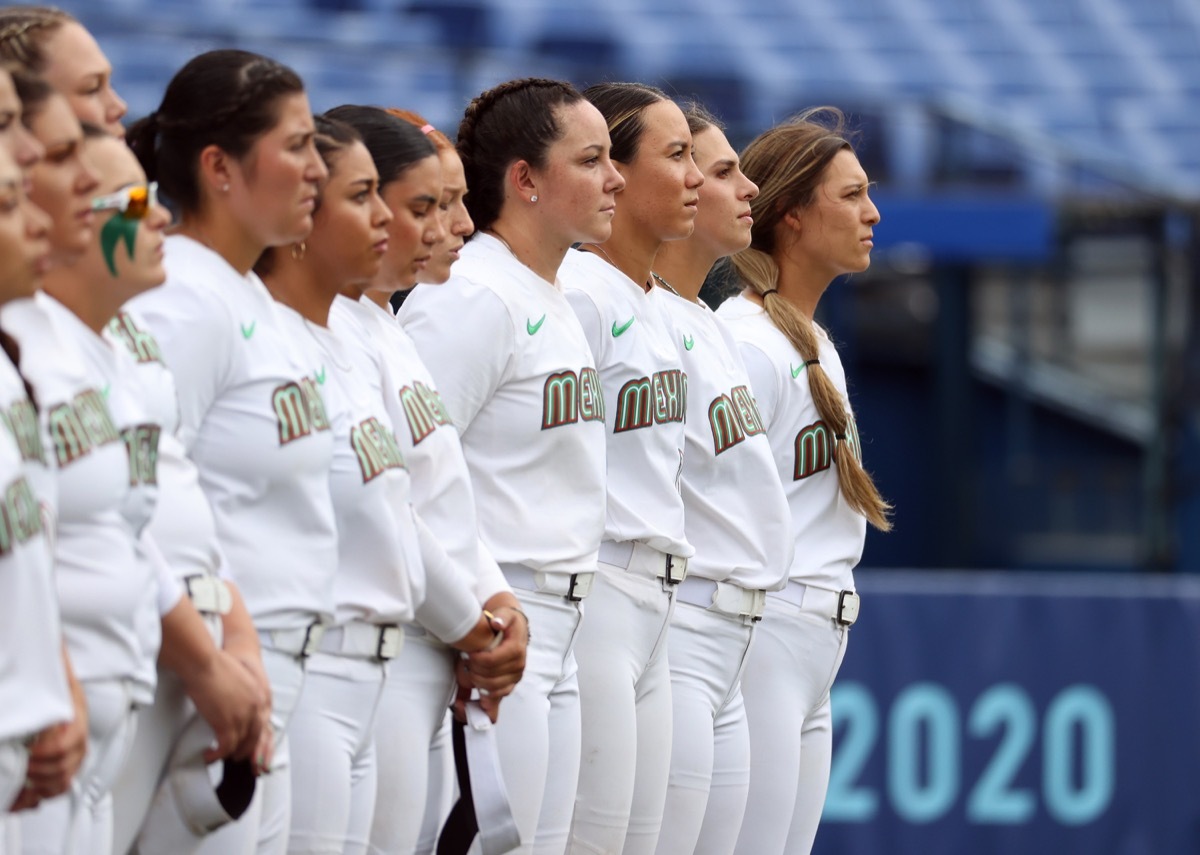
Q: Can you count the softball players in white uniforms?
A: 13